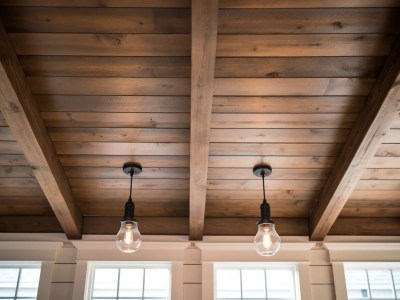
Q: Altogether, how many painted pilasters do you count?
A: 3